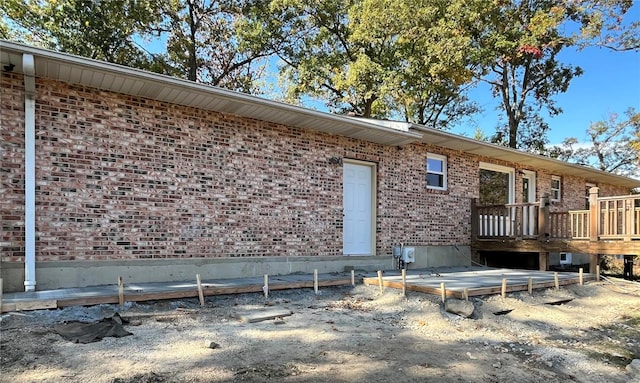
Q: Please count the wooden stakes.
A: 15